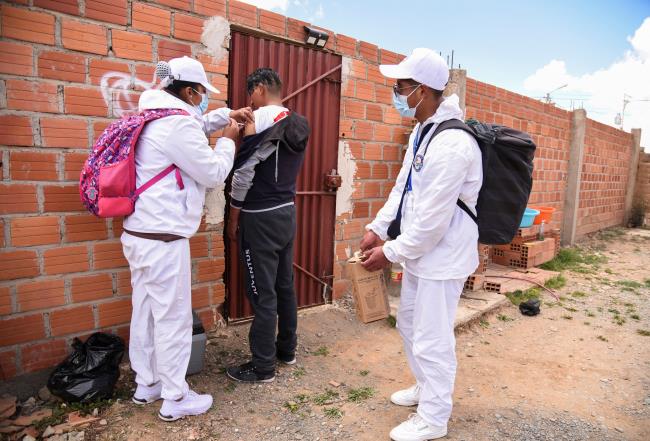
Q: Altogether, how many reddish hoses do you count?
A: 1